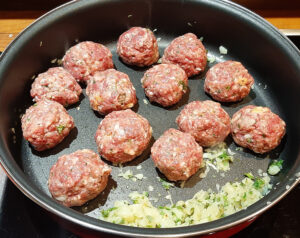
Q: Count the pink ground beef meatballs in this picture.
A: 13